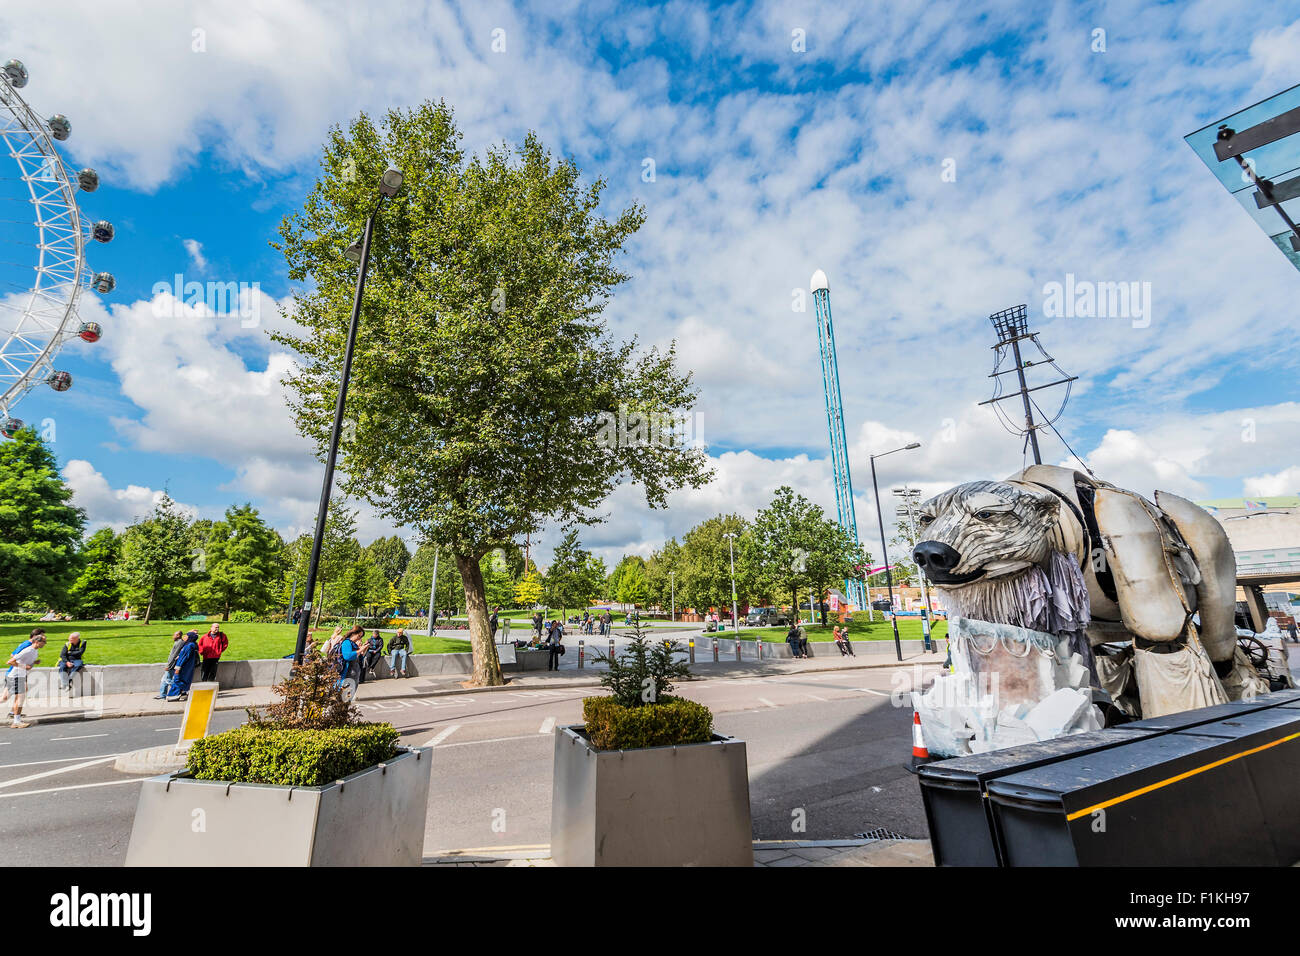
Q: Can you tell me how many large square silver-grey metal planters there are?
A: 2